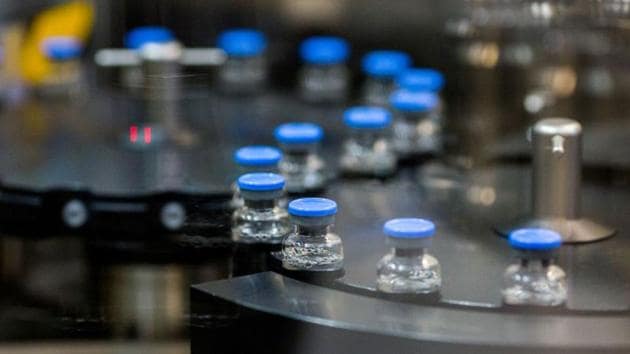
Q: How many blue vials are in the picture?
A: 14